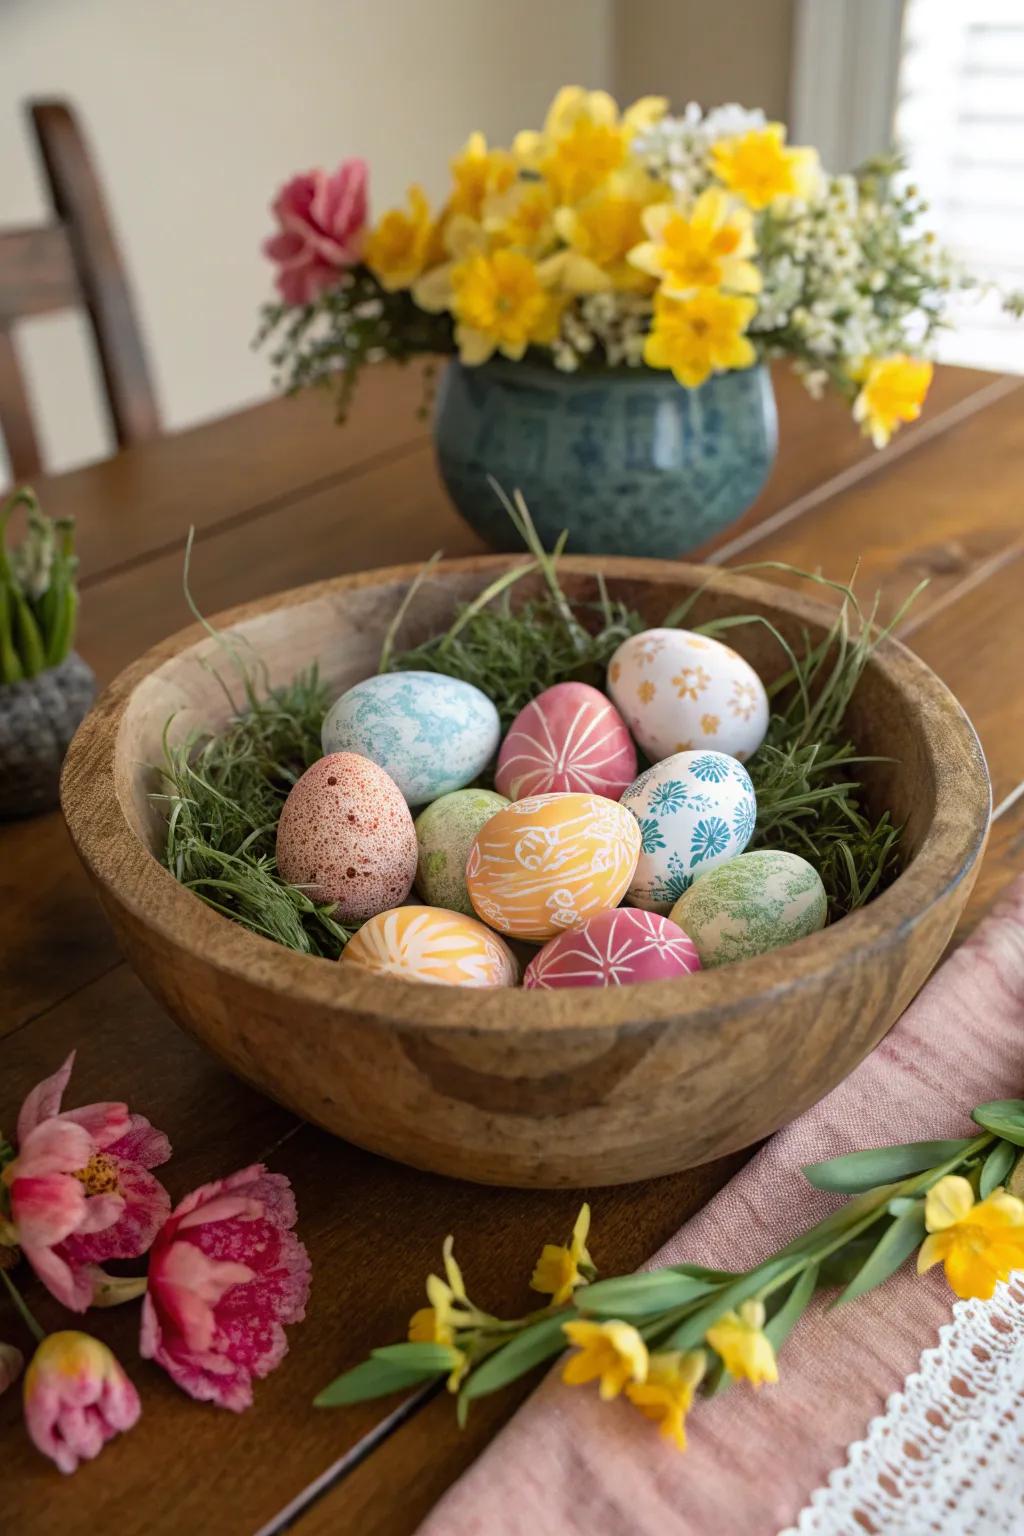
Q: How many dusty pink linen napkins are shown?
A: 1